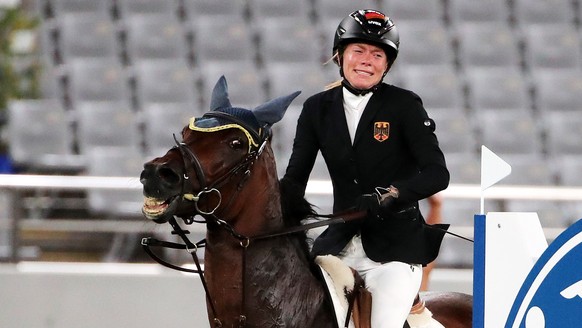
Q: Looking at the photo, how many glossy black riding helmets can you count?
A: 1